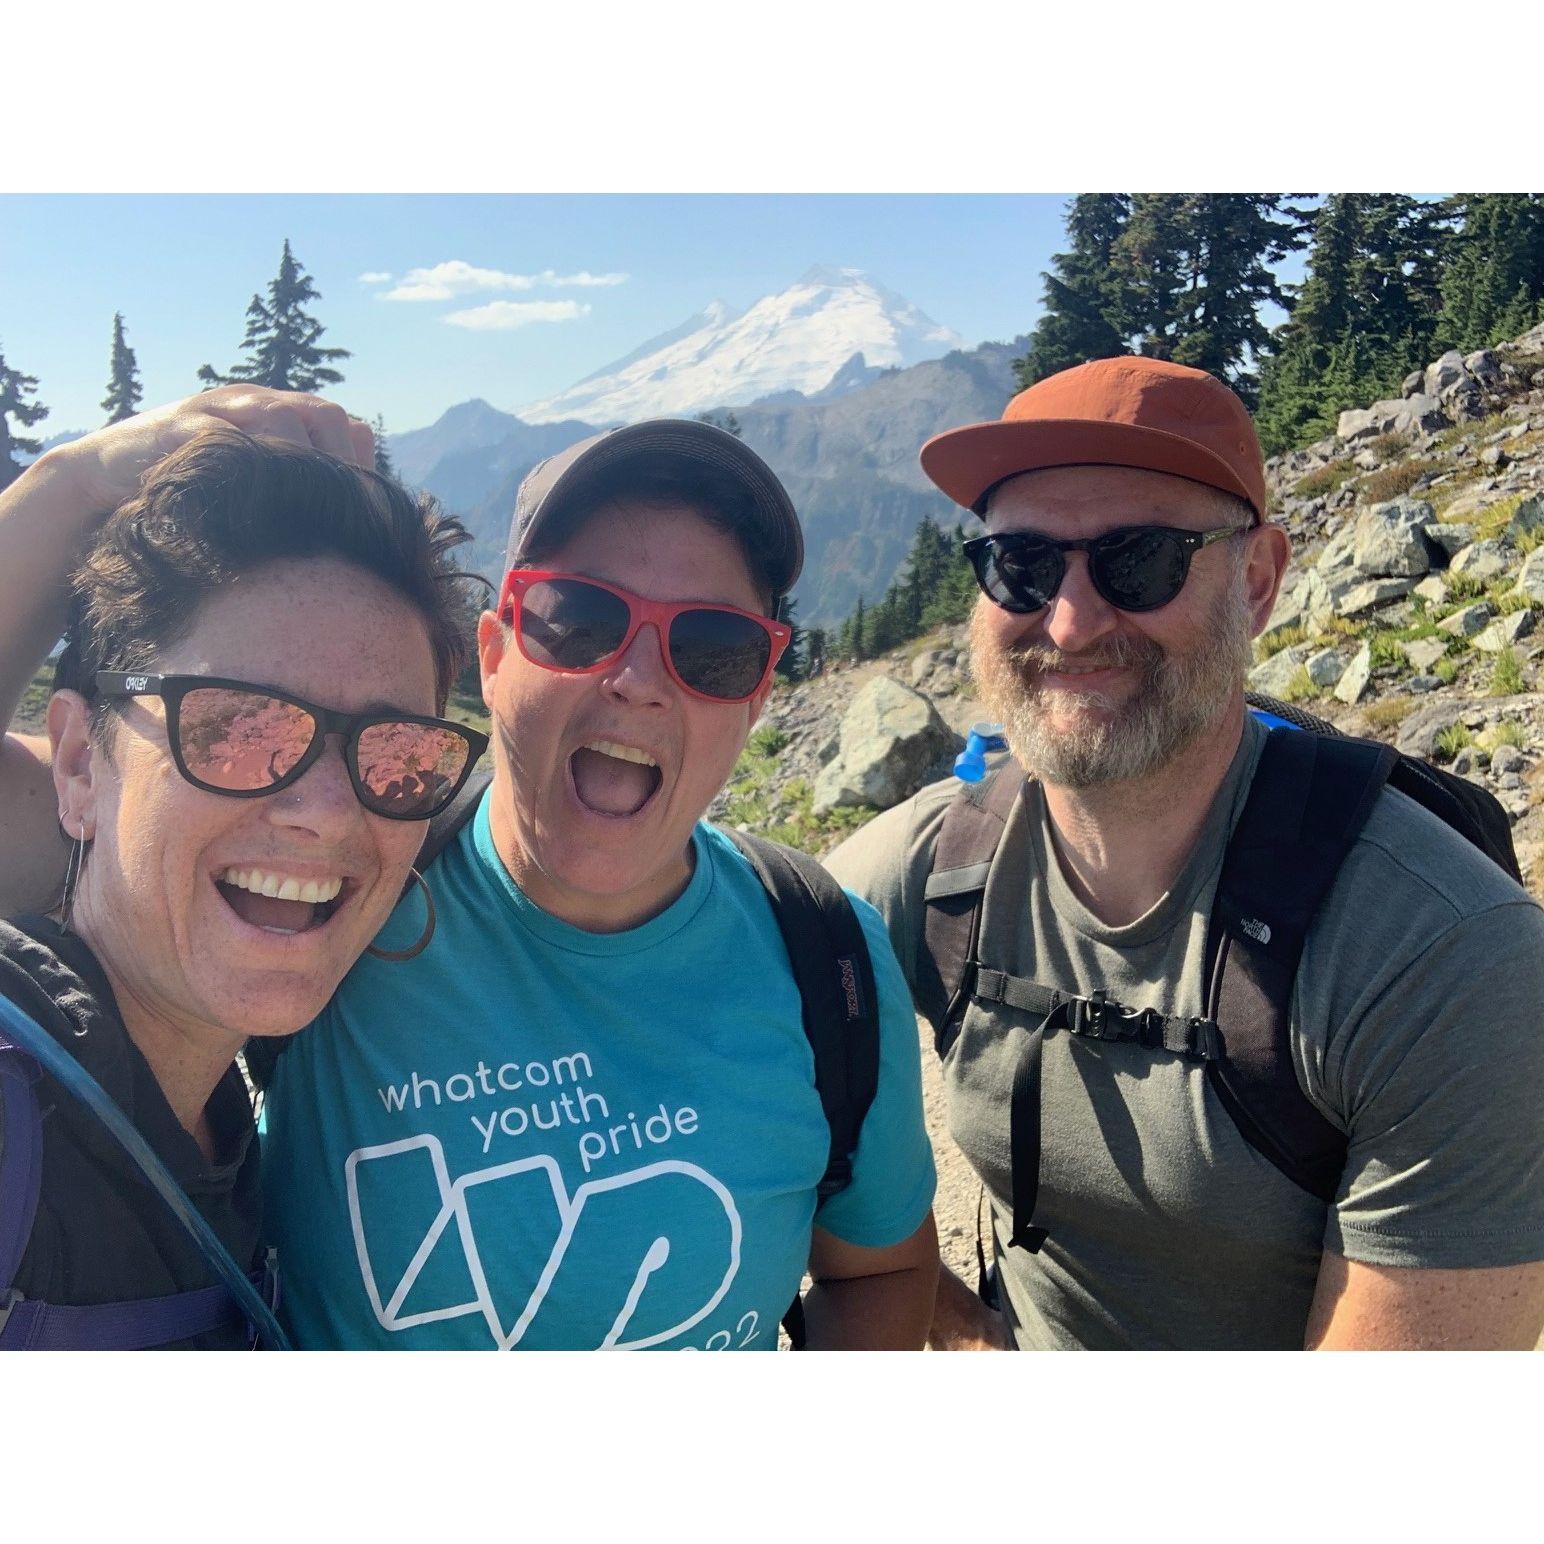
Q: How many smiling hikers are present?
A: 3